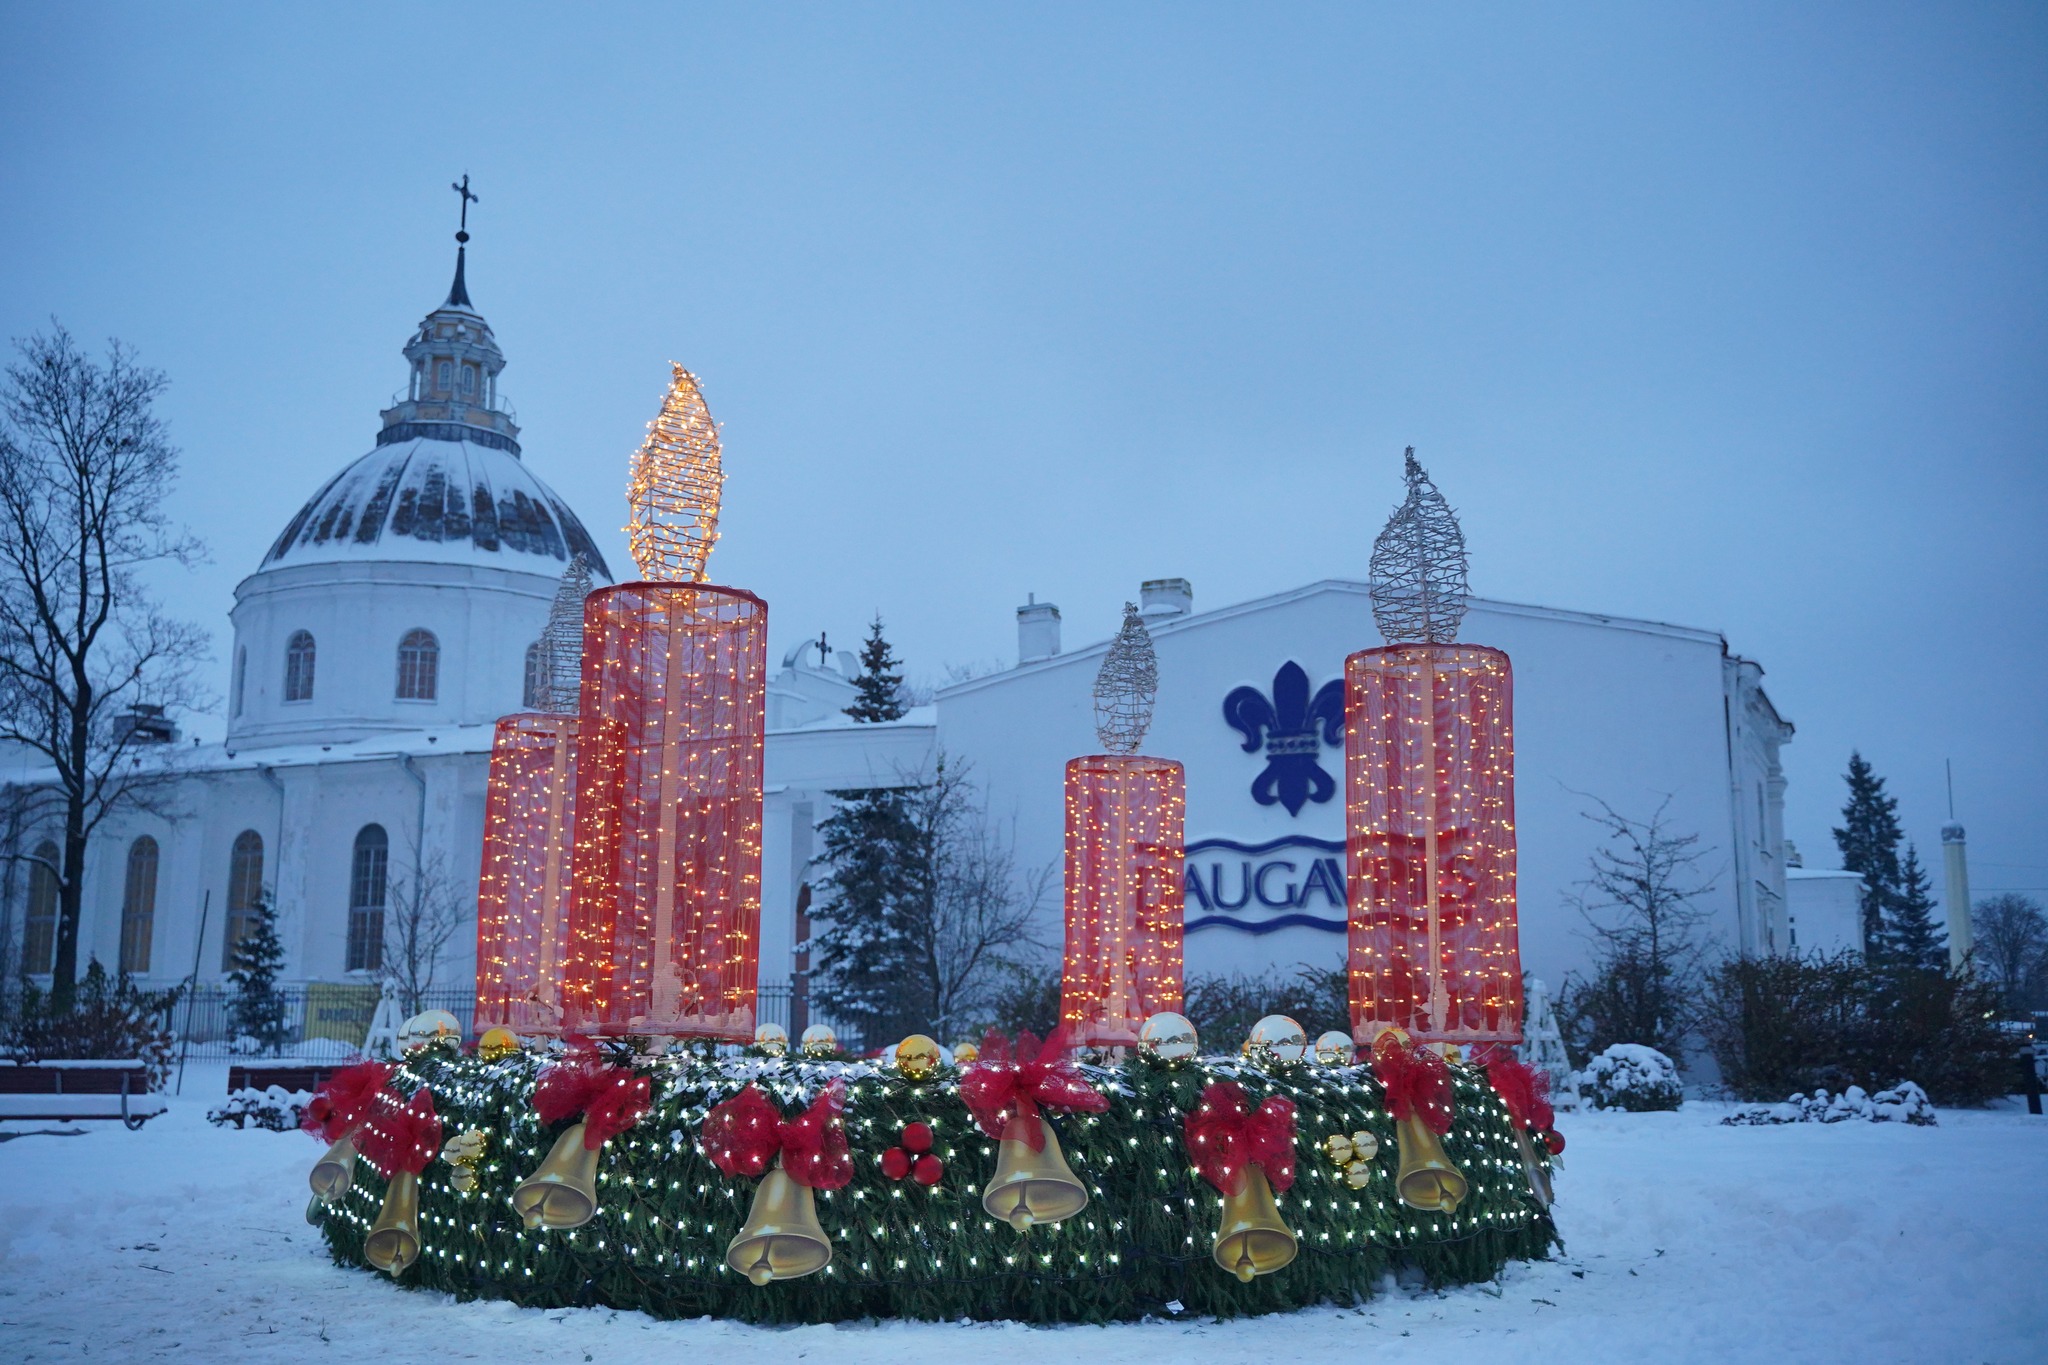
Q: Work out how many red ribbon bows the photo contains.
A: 8